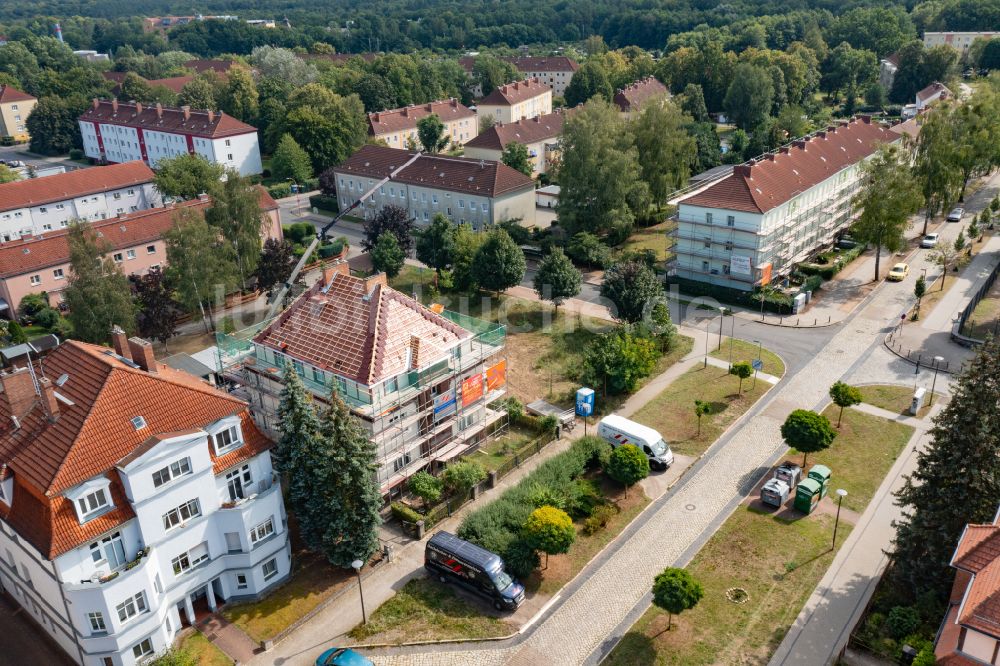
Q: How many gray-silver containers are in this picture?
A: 2